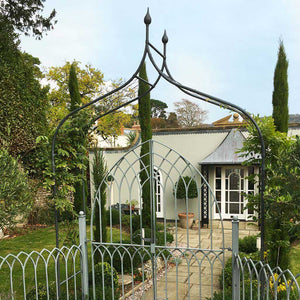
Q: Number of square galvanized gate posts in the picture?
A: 2